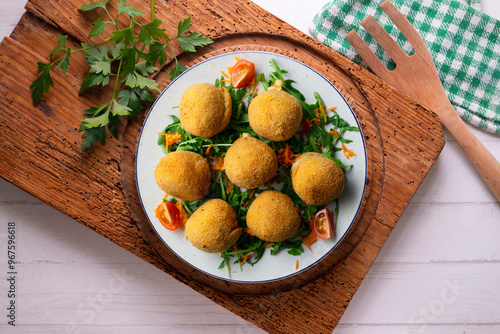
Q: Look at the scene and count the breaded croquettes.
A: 7